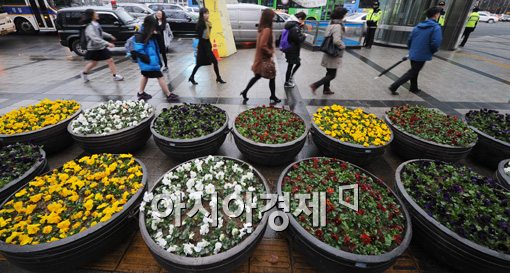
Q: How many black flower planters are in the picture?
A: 13